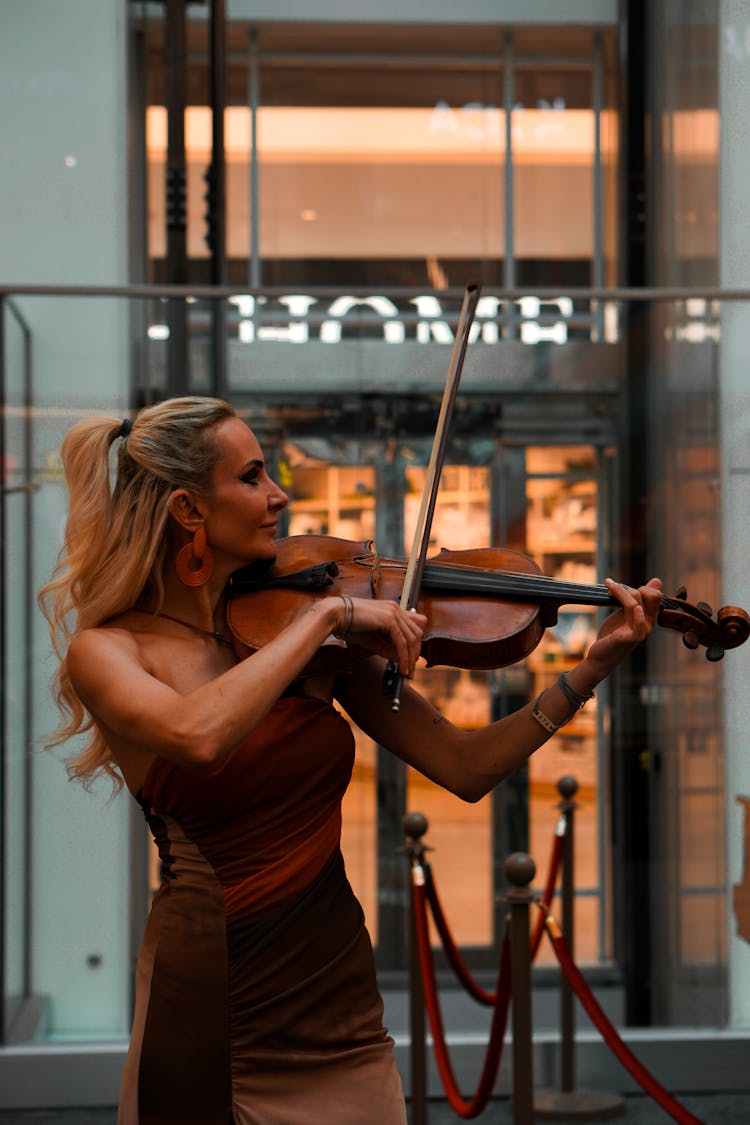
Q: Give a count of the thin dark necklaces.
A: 1